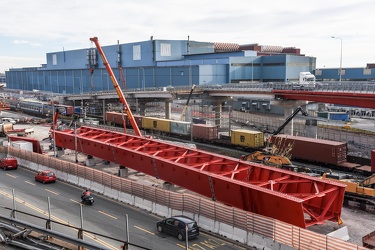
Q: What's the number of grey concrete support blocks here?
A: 4